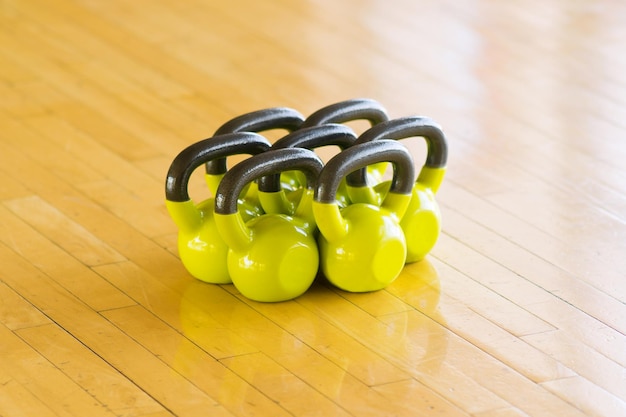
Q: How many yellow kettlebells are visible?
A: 7